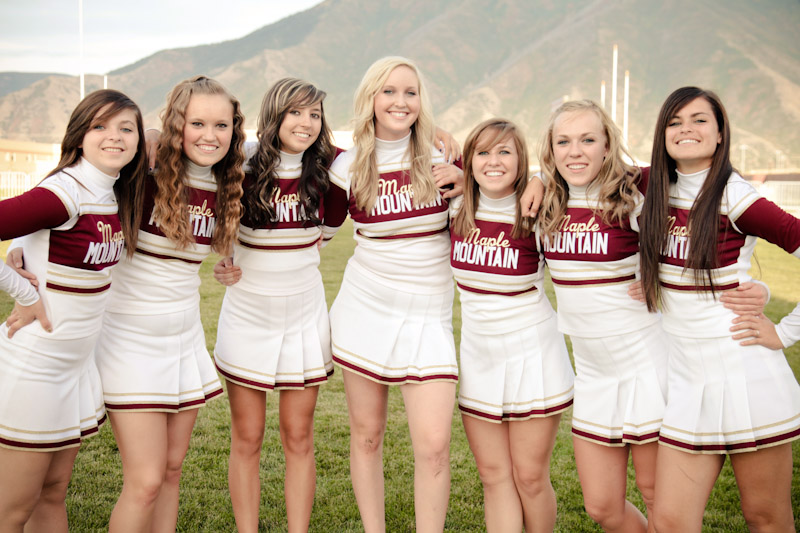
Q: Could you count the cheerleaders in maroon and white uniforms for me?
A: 7